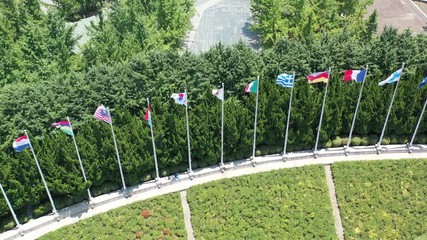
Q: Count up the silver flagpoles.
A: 13